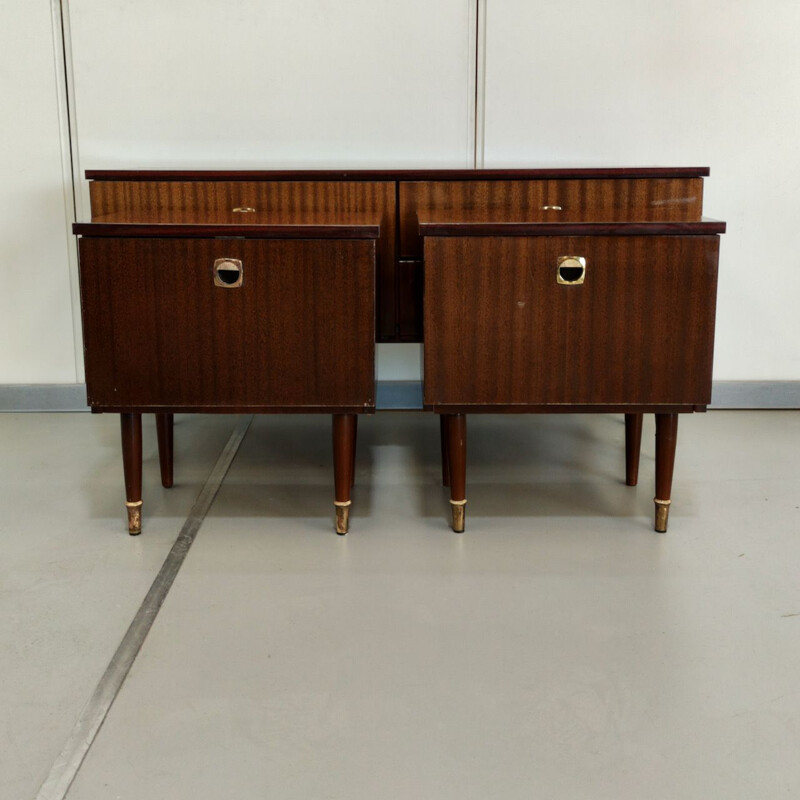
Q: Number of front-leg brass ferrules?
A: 4